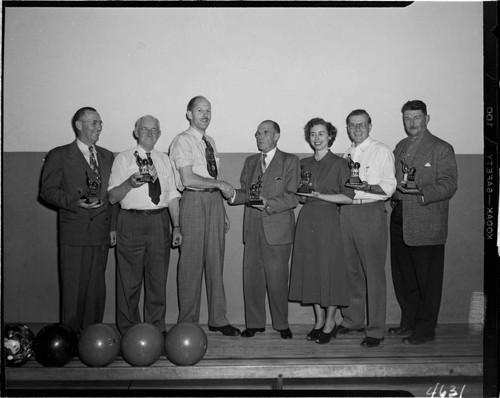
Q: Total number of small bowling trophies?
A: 6